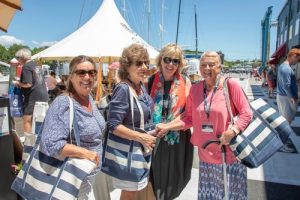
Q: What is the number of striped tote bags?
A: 3